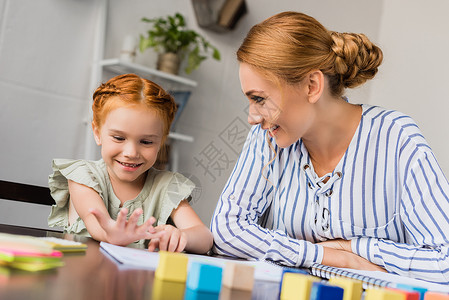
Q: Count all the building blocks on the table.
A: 11